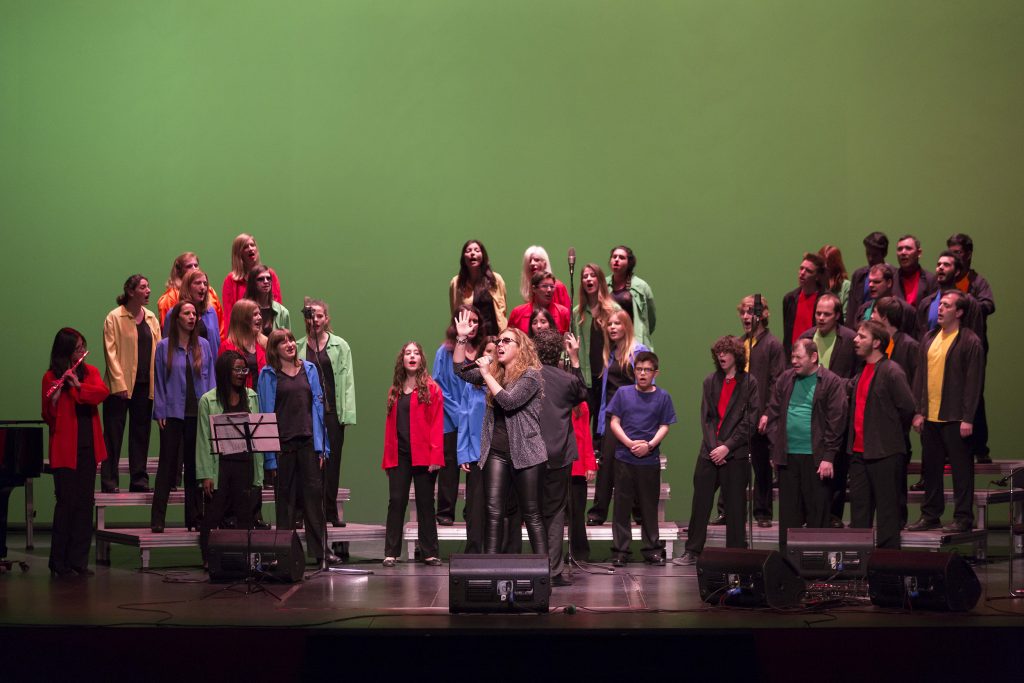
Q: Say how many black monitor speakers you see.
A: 5